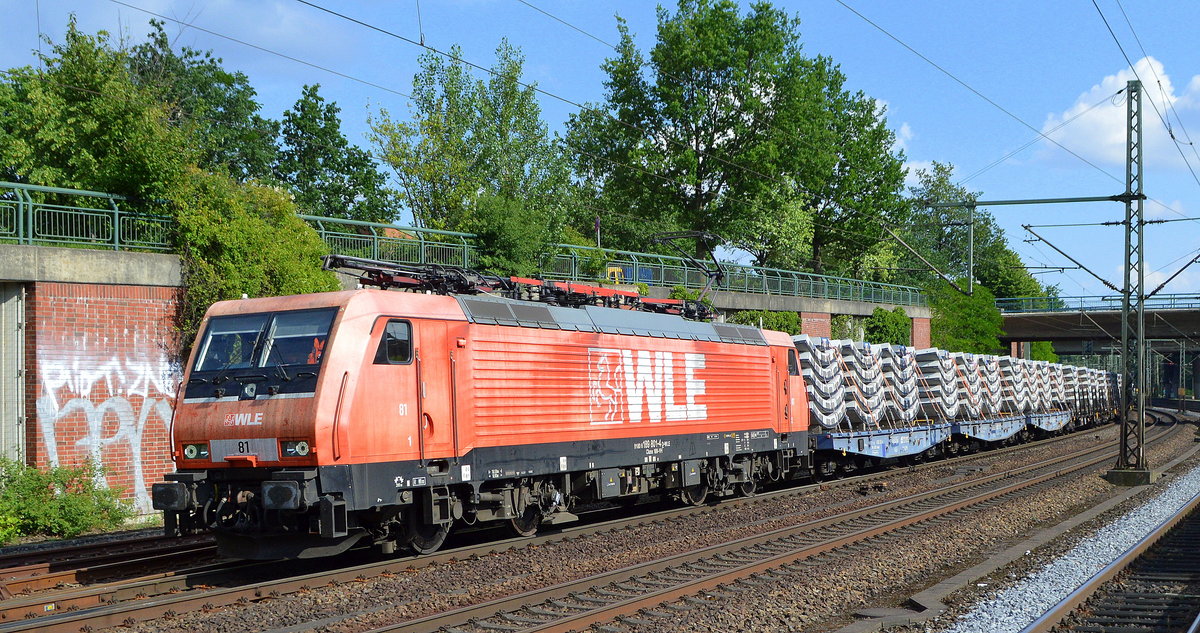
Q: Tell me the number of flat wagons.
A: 3